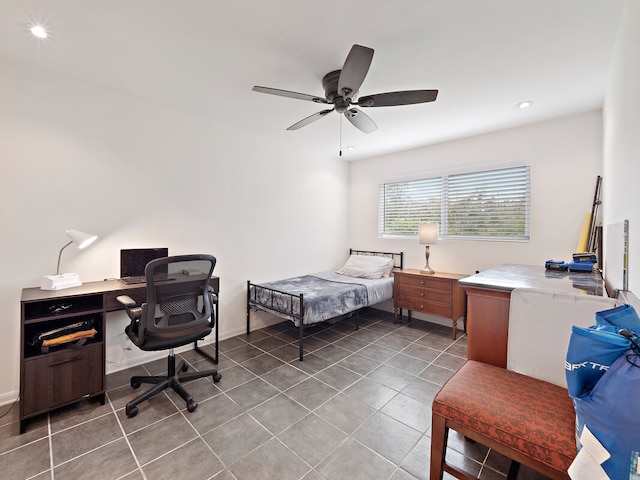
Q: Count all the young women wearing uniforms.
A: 0